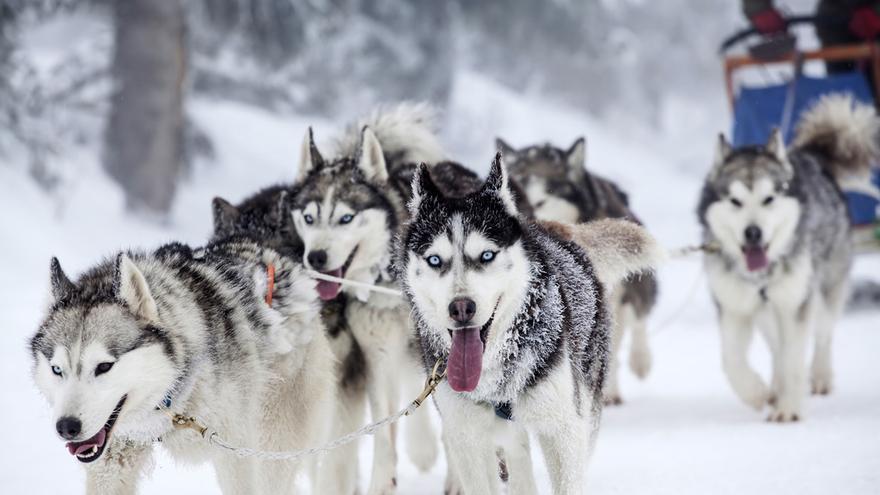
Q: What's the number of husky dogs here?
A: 6